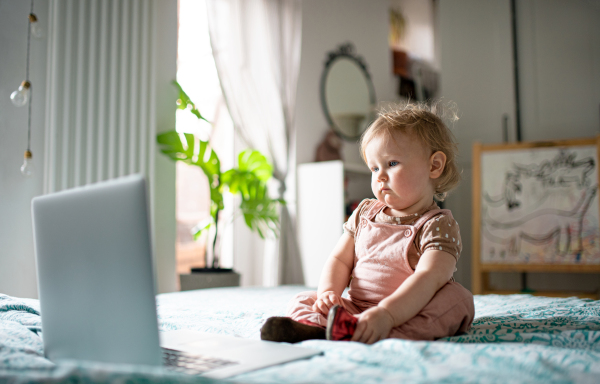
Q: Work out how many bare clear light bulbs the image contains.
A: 3